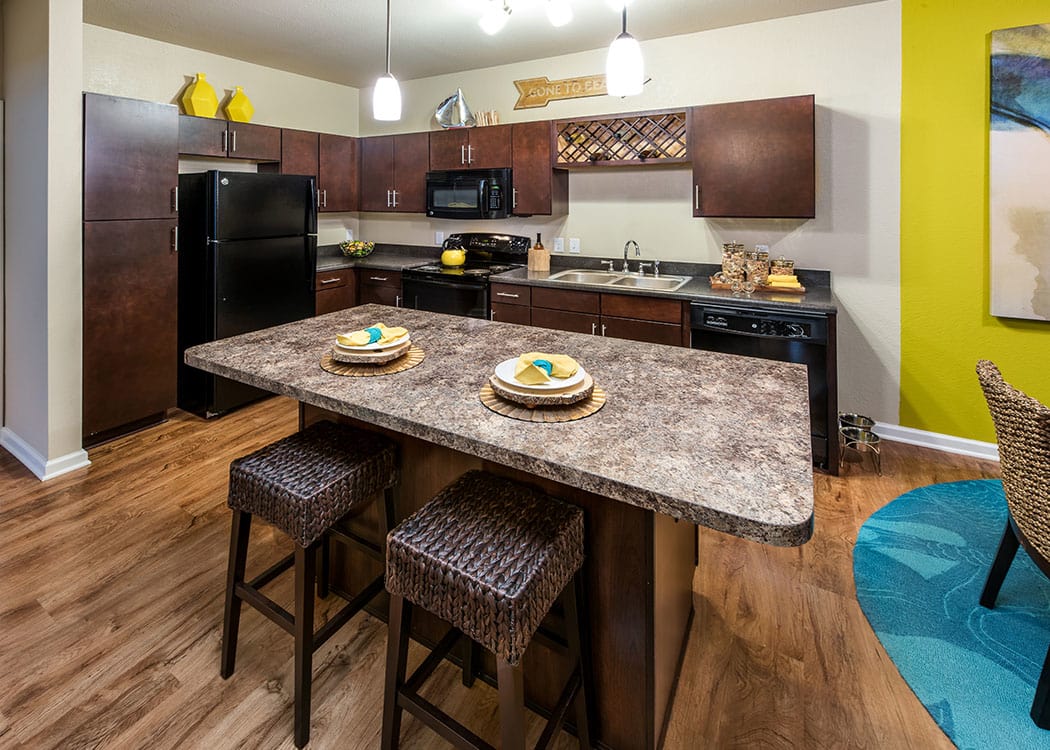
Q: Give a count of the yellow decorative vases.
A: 2